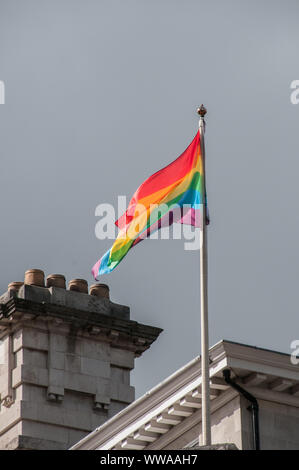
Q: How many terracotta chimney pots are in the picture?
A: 5